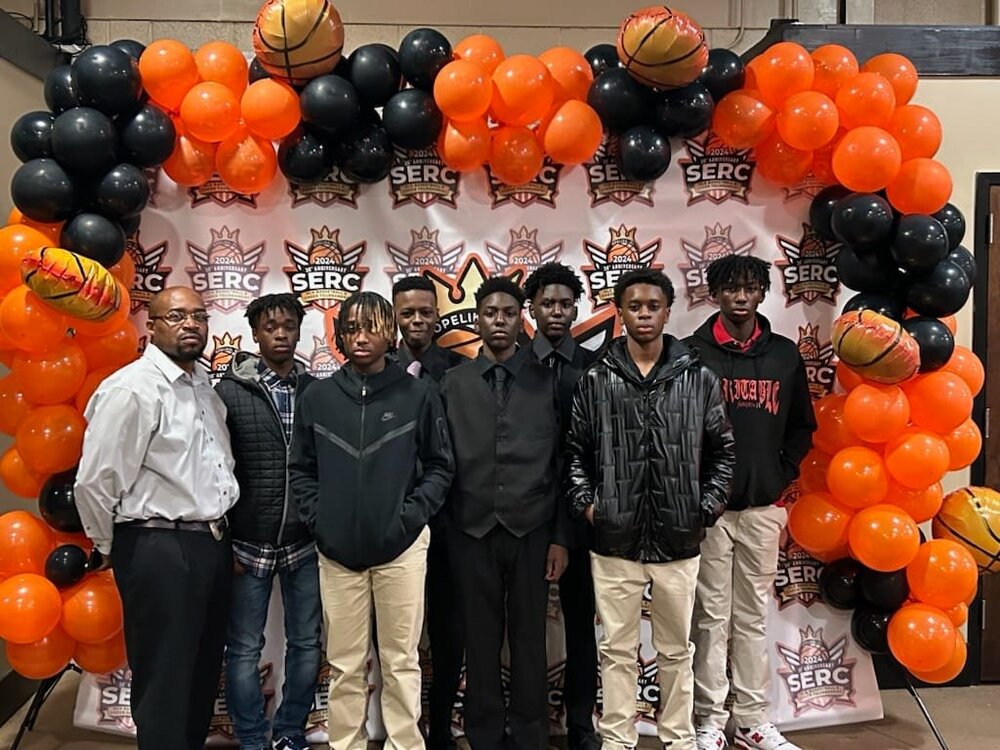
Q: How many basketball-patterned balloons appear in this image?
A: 5